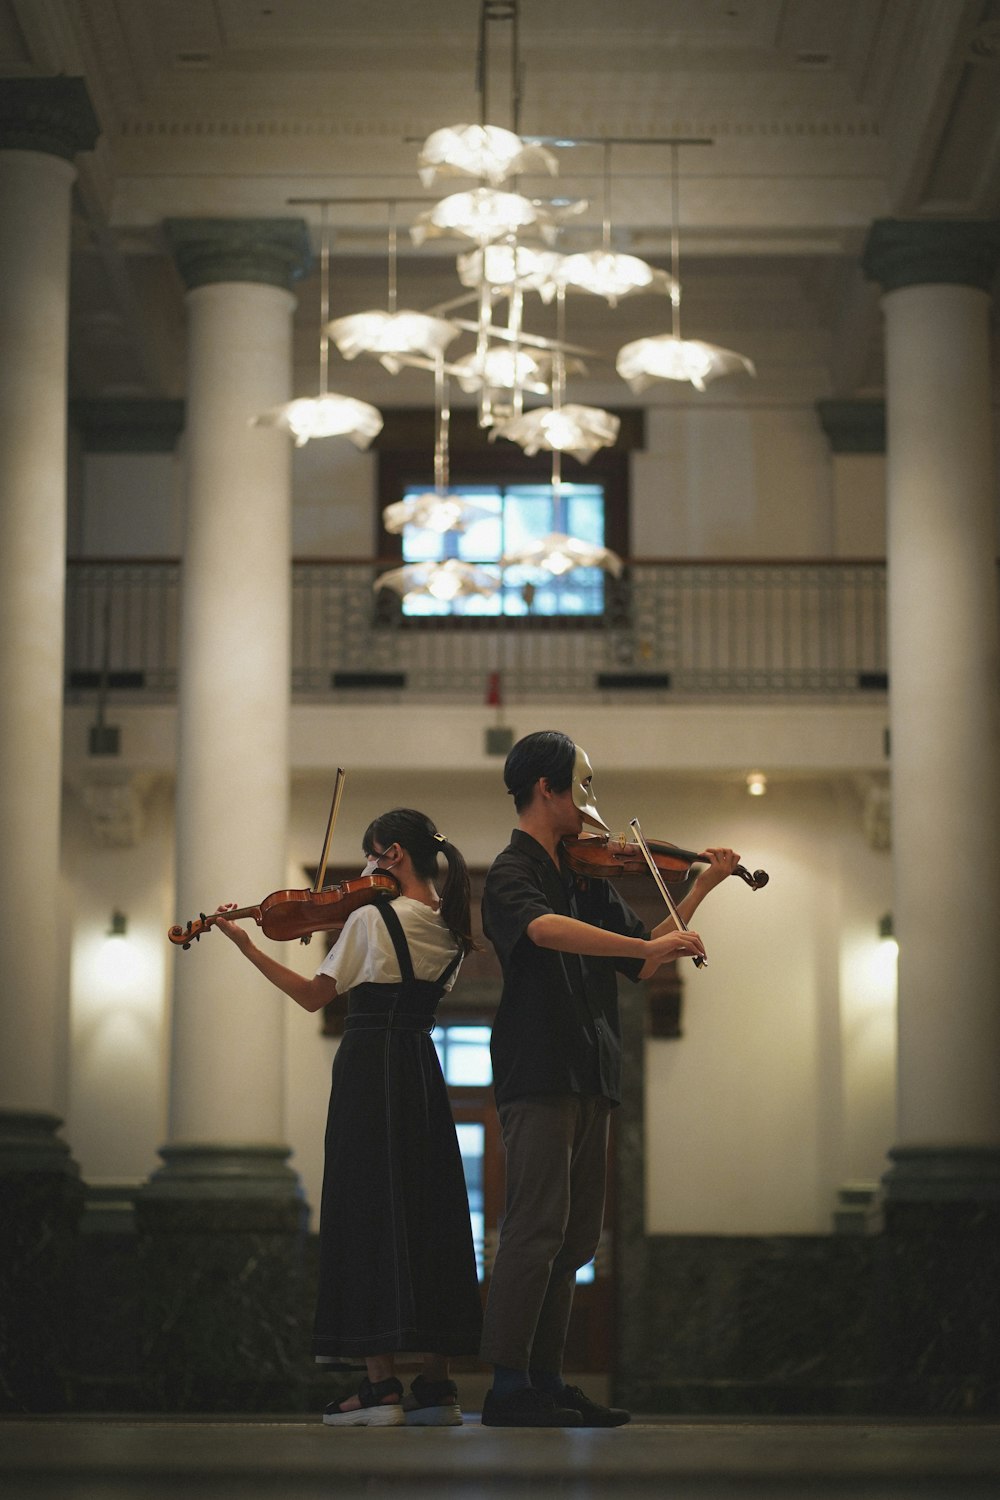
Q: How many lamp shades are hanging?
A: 12